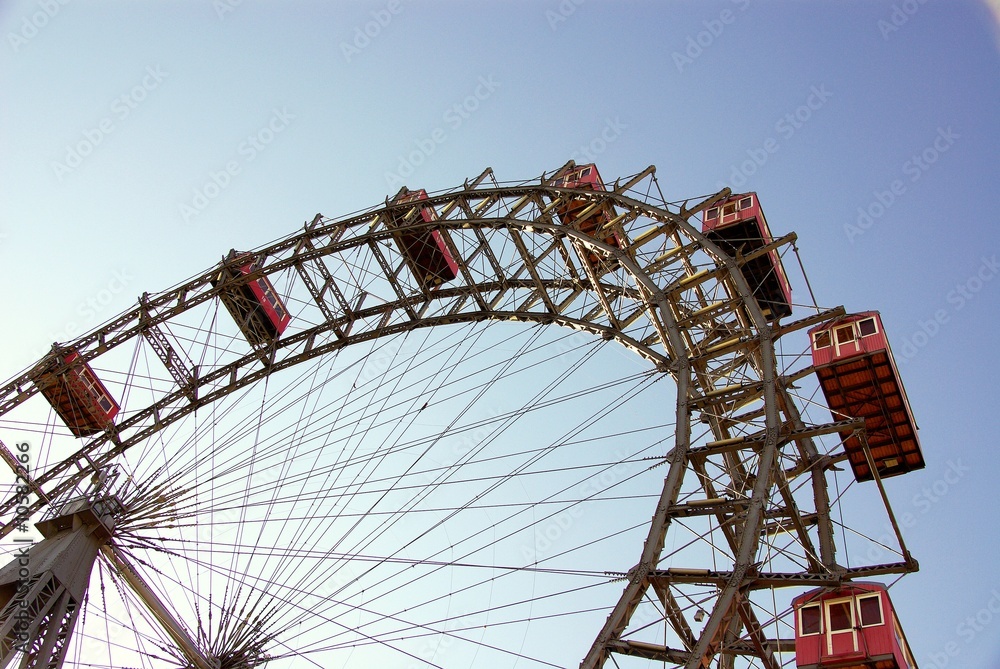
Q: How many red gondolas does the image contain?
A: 7